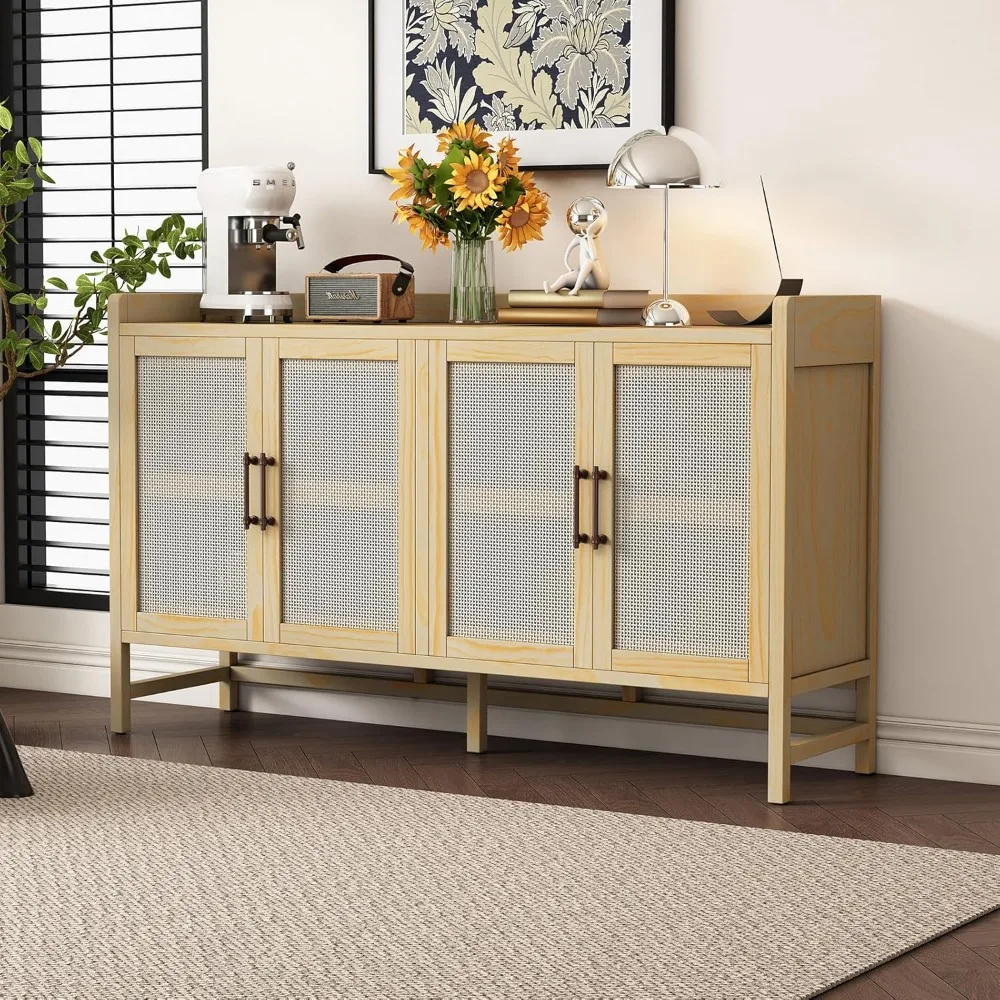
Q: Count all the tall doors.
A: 4